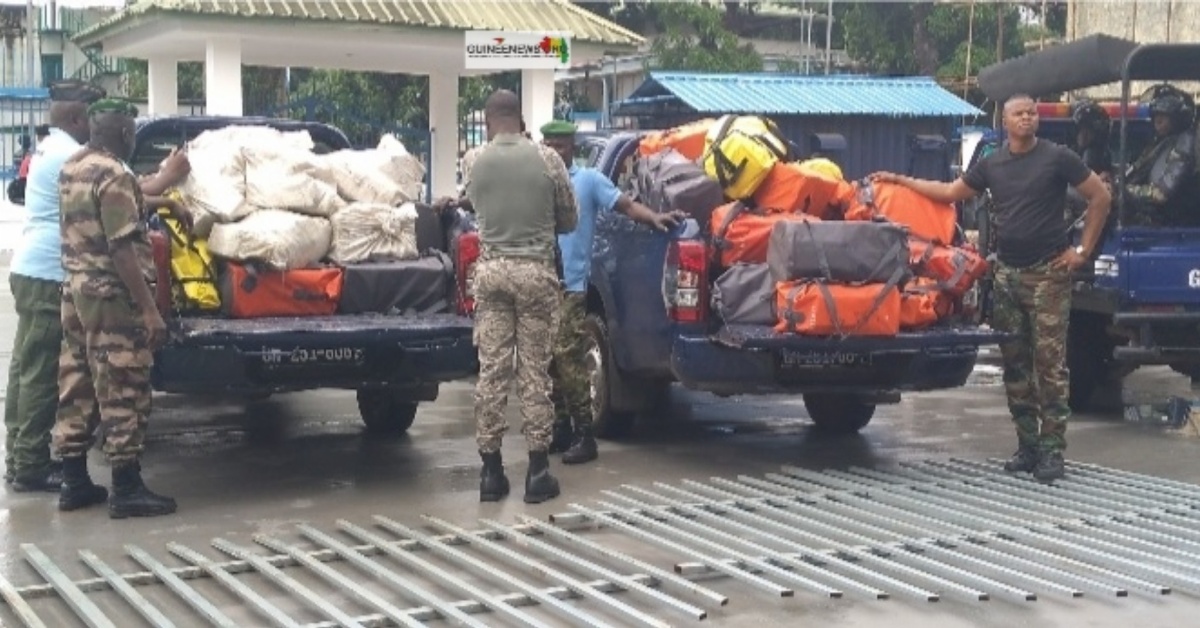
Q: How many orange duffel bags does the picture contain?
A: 8